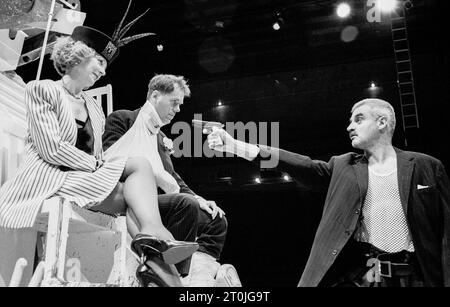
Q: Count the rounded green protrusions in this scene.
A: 0